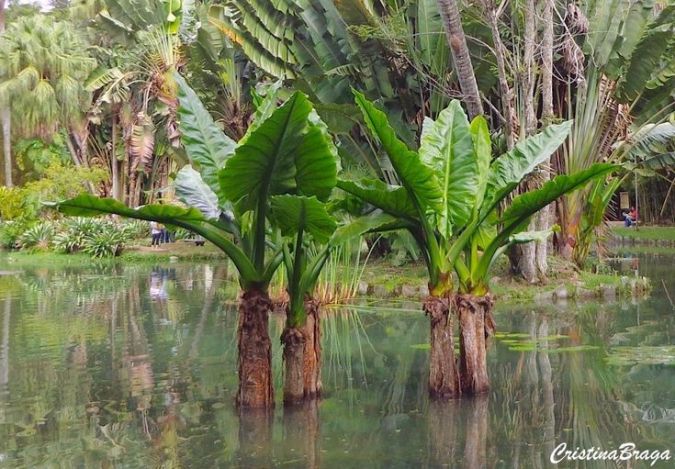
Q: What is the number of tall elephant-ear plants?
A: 5